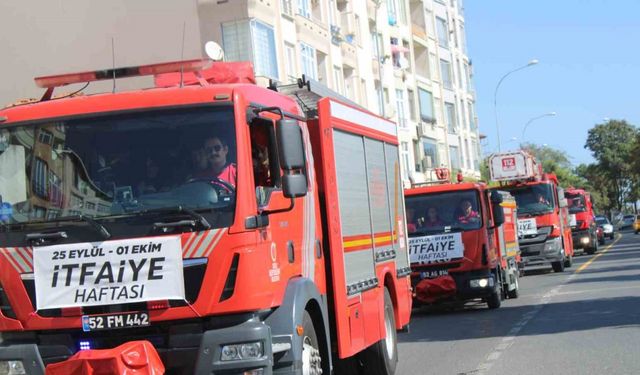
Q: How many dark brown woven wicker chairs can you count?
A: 0